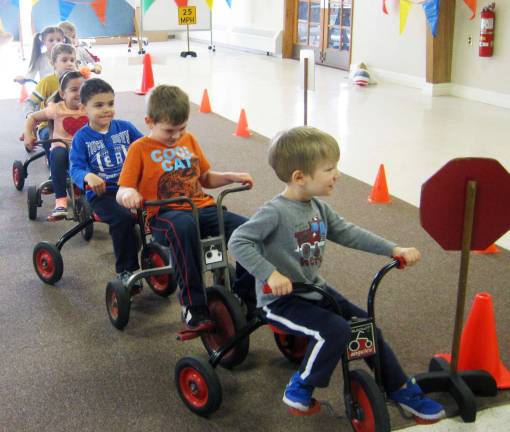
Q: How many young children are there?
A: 7